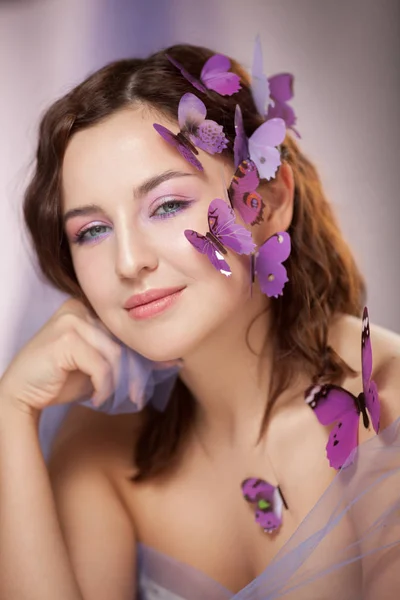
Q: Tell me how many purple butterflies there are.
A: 9